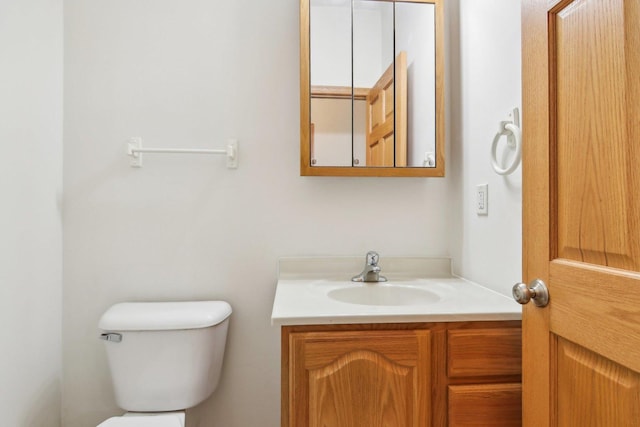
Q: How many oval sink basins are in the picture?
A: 1